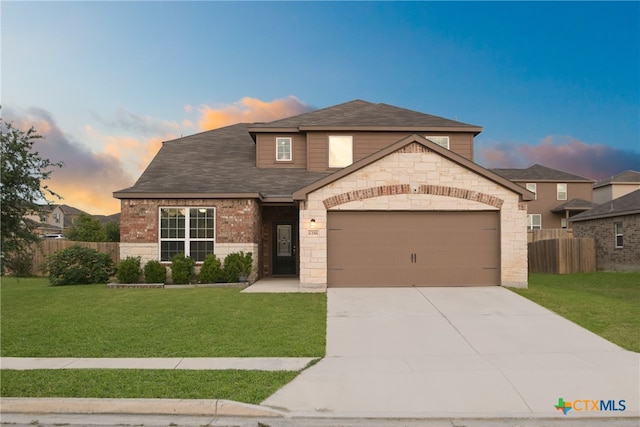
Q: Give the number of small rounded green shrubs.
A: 5